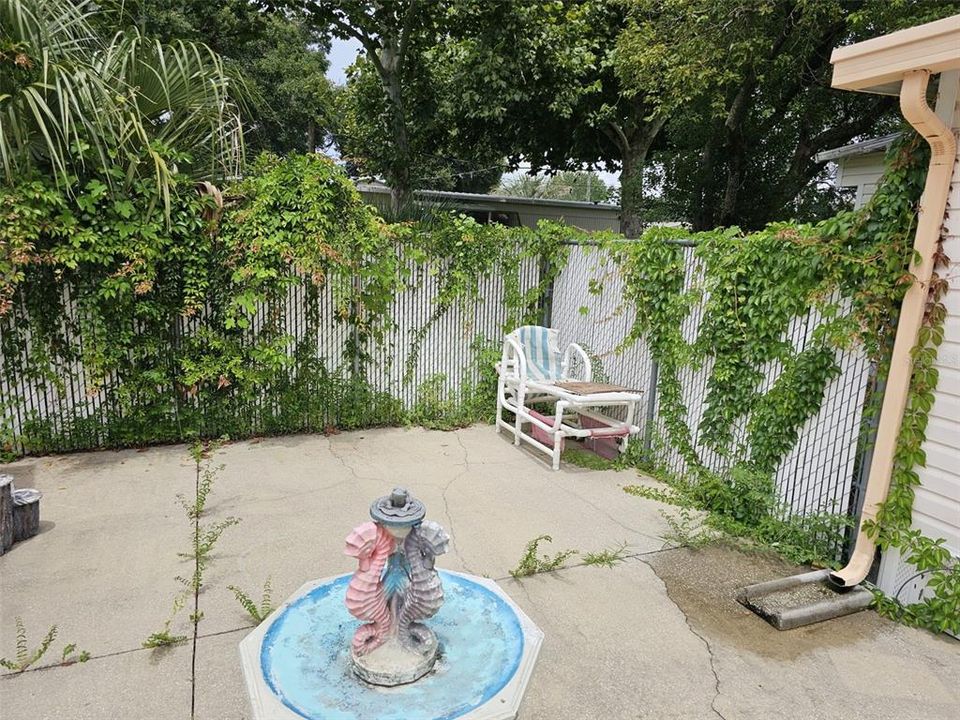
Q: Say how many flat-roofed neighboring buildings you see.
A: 1